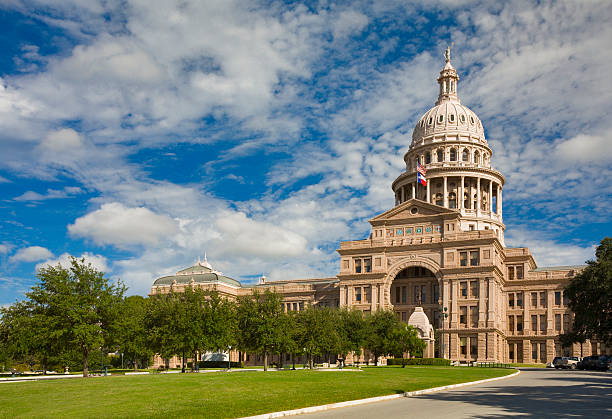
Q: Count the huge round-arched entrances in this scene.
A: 1